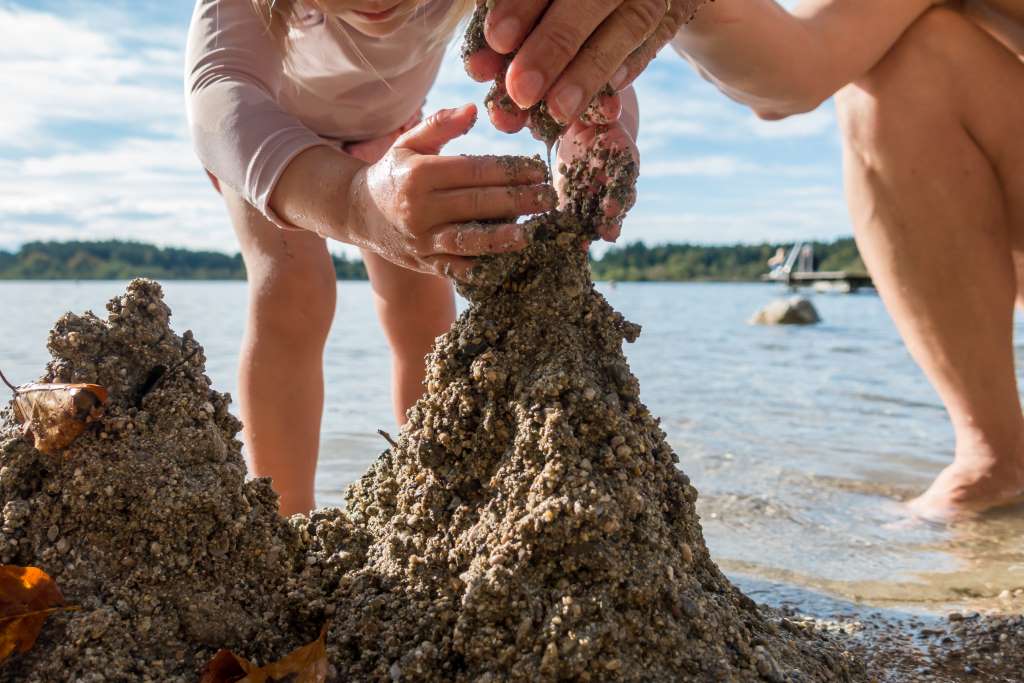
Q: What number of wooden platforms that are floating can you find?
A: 1